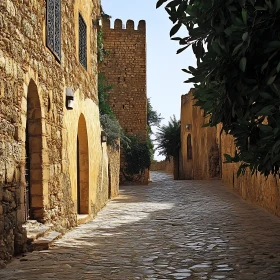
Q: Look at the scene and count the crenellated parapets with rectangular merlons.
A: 1